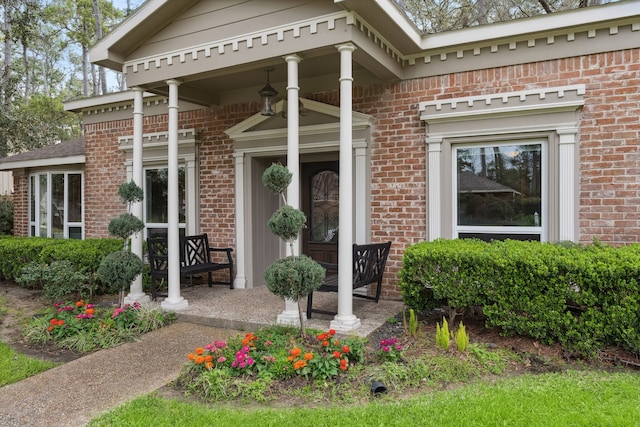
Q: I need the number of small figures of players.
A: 0